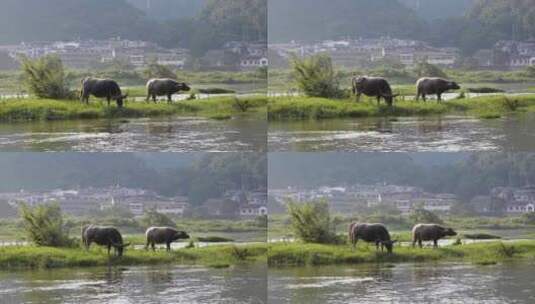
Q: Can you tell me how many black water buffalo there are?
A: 8